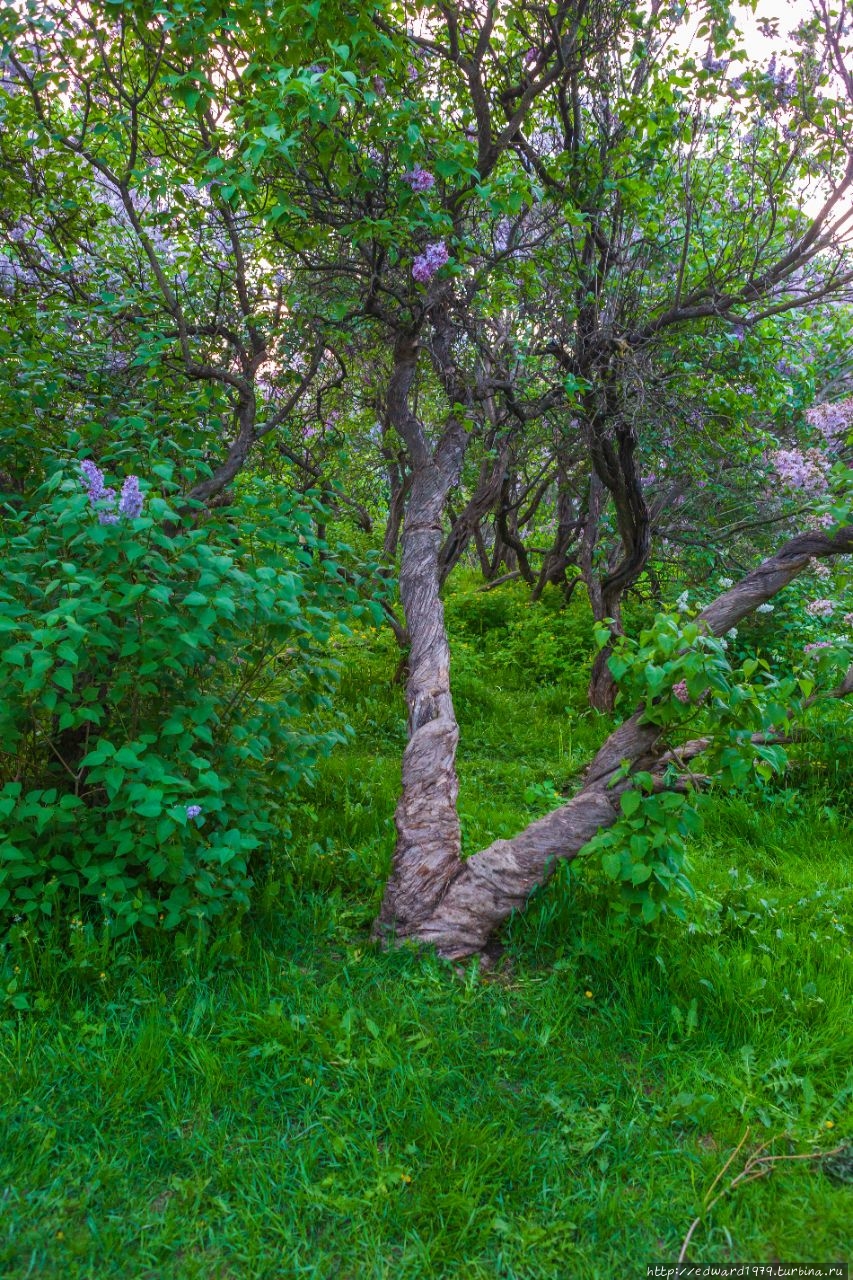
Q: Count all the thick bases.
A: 2